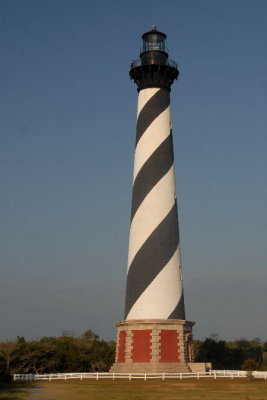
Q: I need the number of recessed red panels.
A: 3